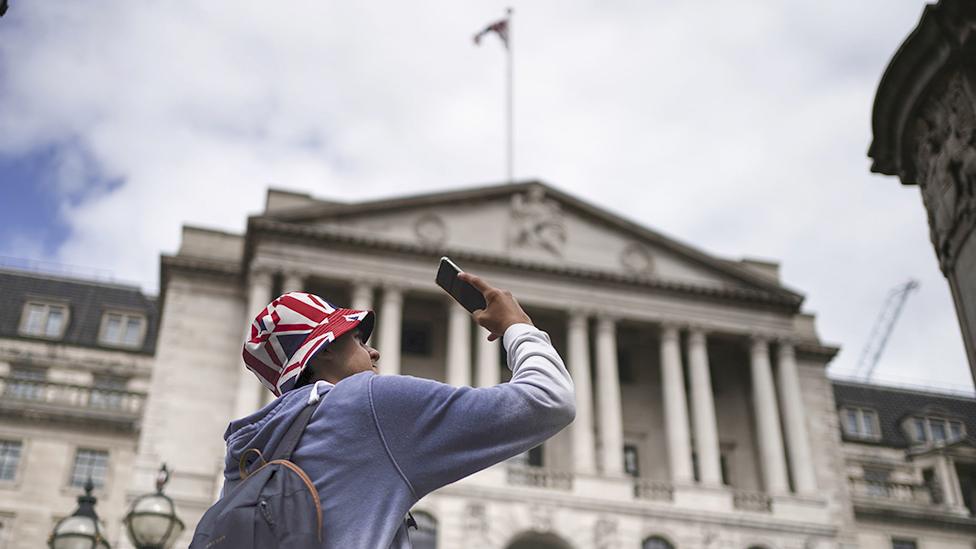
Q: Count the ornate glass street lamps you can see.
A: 2